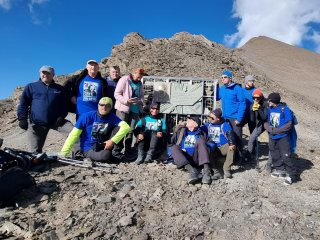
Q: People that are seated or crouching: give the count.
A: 4